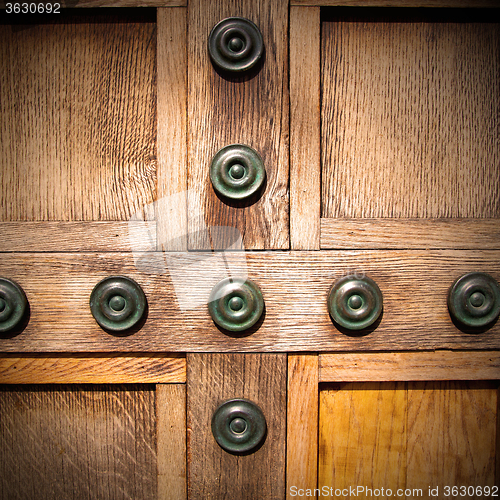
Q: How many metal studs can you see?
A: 8